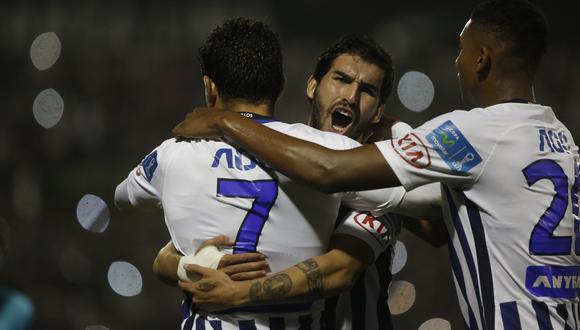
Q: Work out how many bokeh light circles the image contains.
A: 8